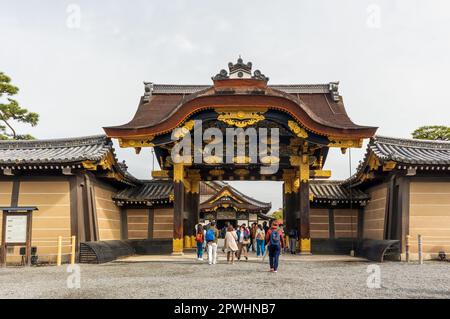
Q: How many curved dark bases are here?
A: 2